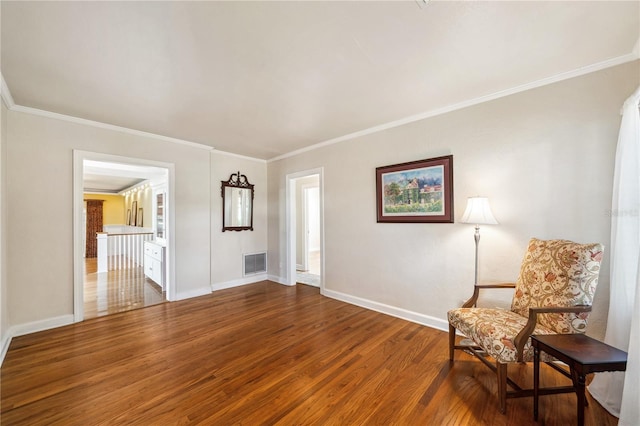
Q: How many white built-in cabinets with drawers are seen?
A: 1